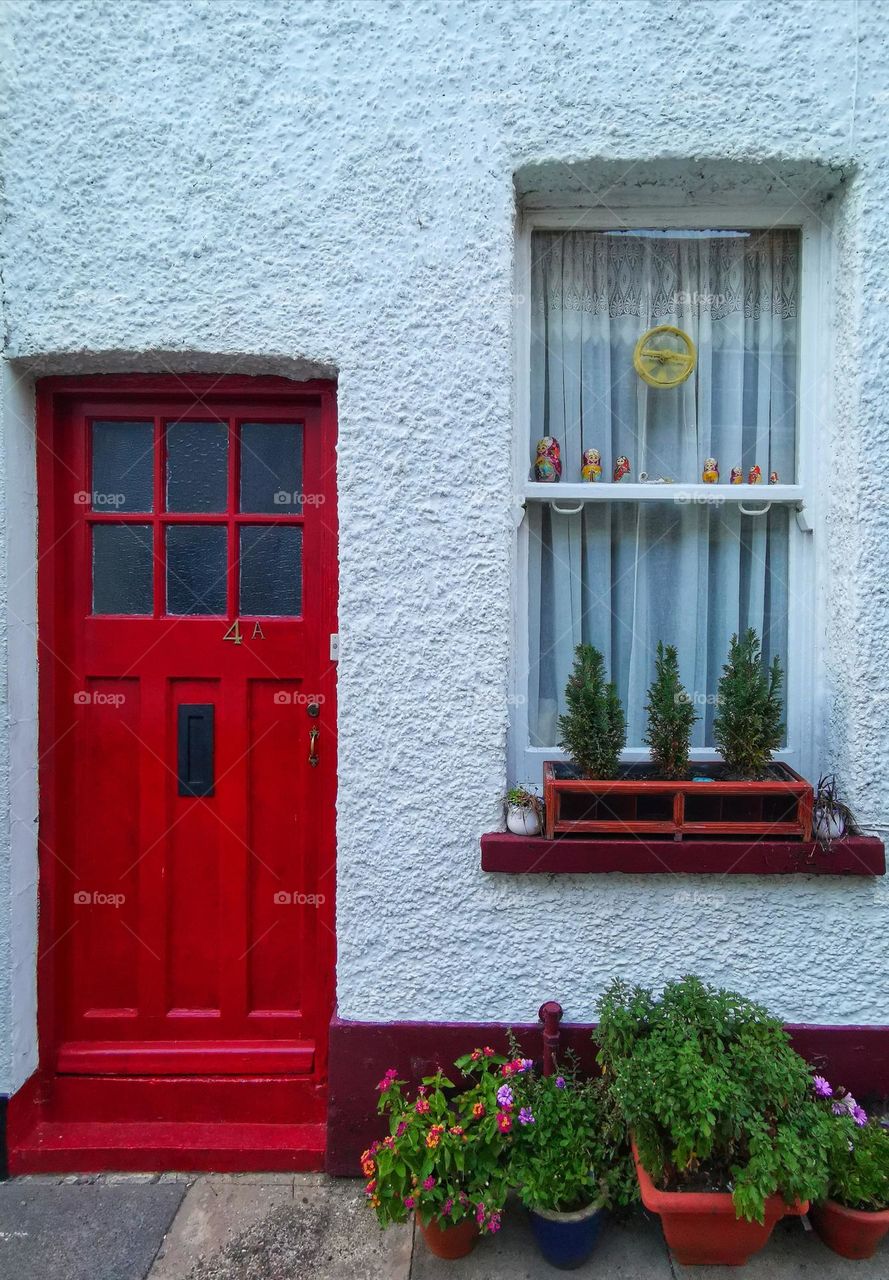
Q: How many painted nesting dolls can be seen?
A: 7